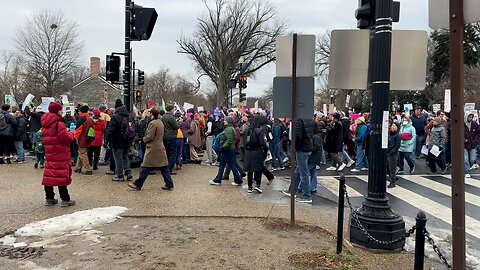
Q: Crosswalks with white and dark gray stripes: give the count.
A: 1